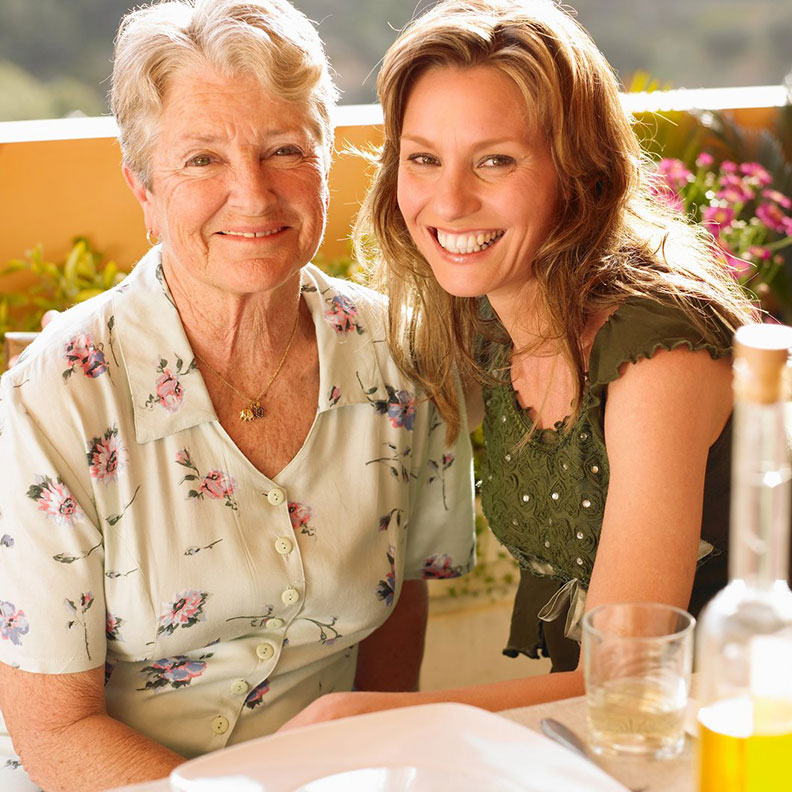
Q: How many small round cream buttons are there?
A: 7